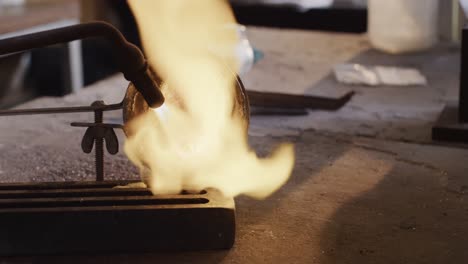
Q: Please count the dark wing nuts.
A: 1